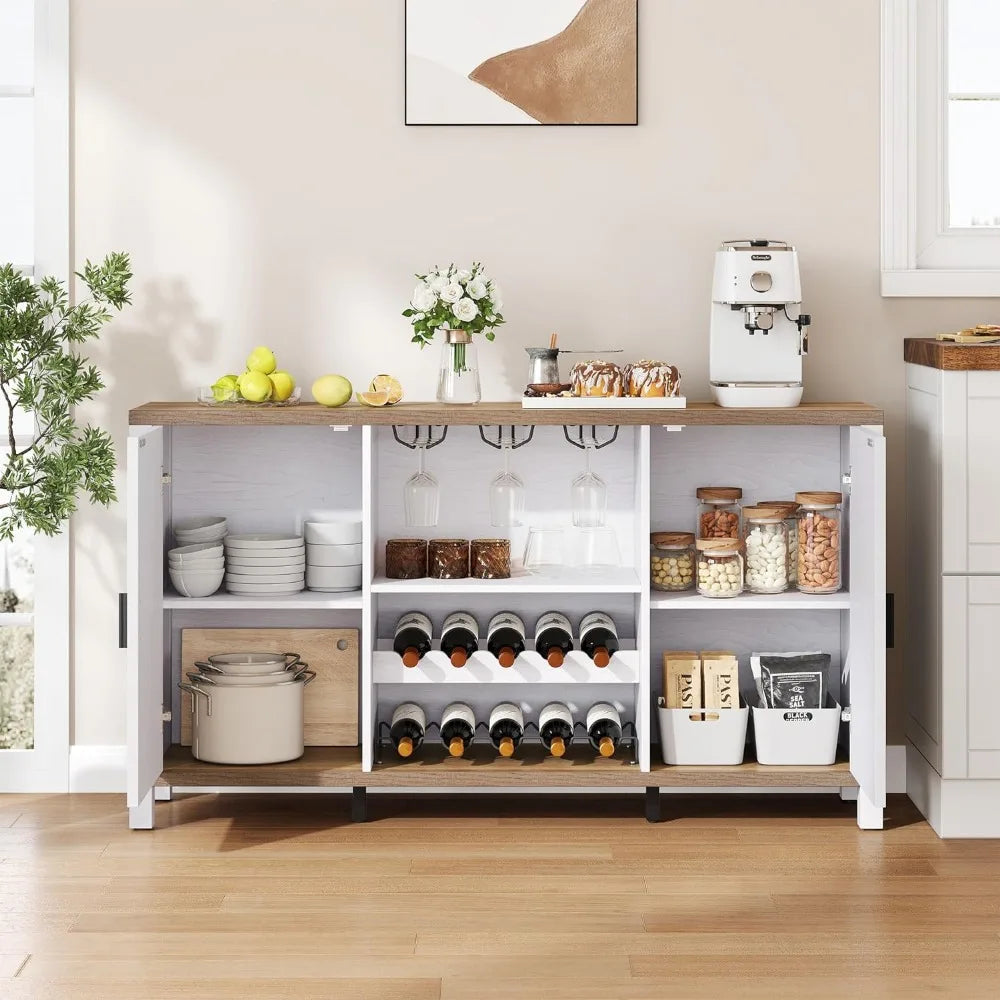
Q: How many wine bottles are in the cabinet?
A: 10